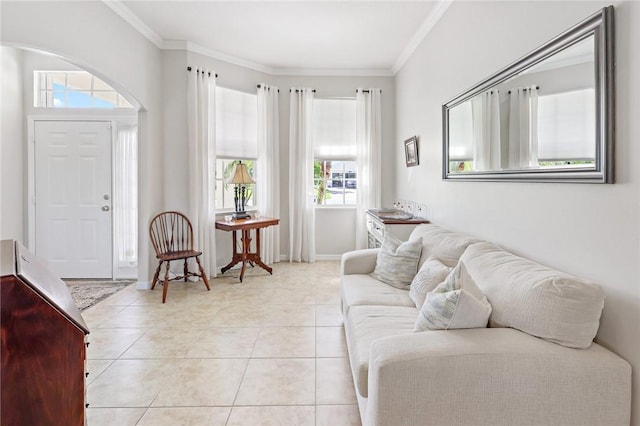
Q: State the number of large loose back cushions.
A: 2